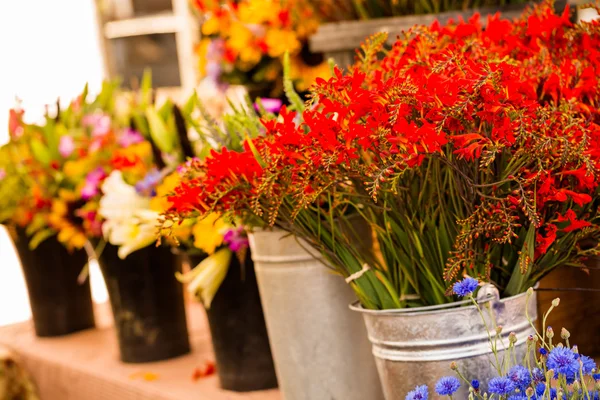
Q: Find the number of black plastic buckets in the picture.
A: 3